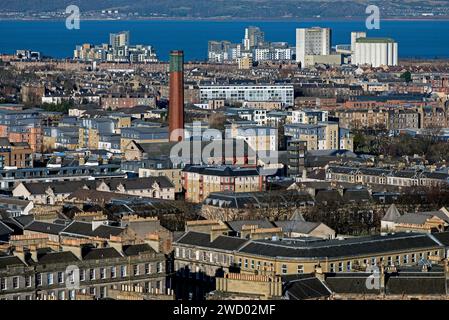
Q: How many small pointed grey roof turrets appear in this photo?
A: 2